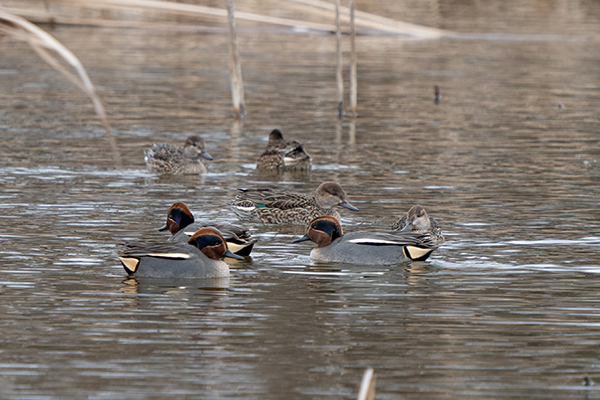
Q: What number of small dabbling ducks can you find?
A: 7